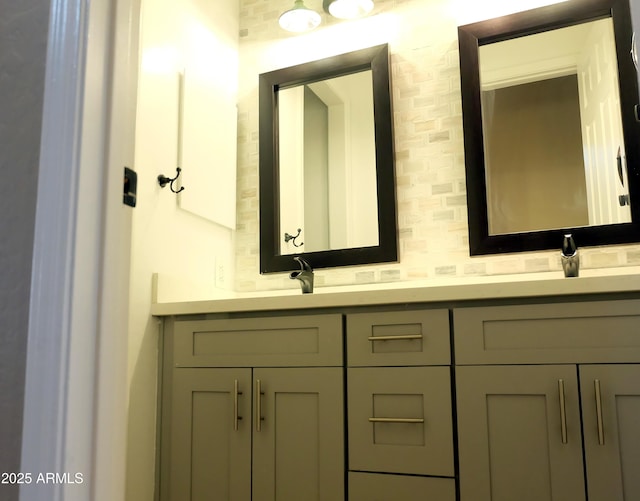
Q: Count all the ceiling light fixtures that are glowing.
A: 2